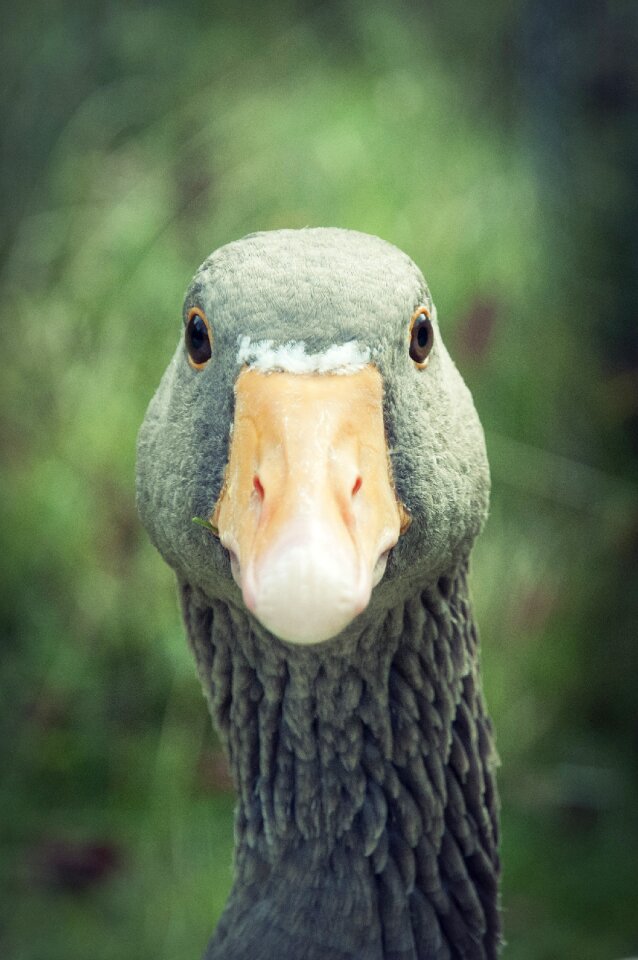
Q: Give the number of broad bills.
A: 1